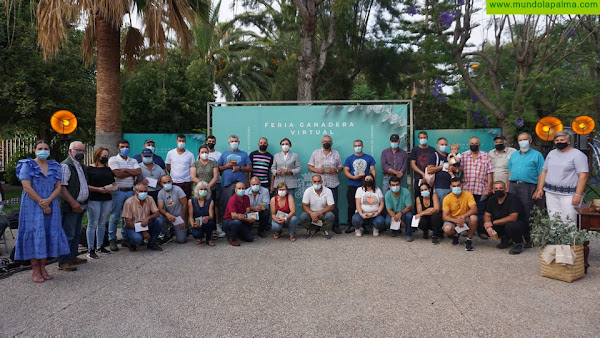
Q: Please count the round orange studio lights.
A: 3